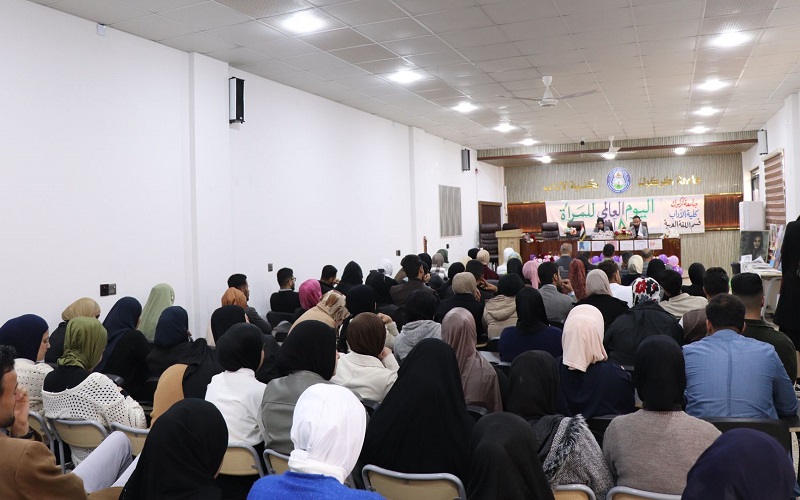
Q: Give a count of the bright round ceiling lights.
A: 12